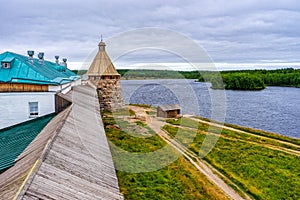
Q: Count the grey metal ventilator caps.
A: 4